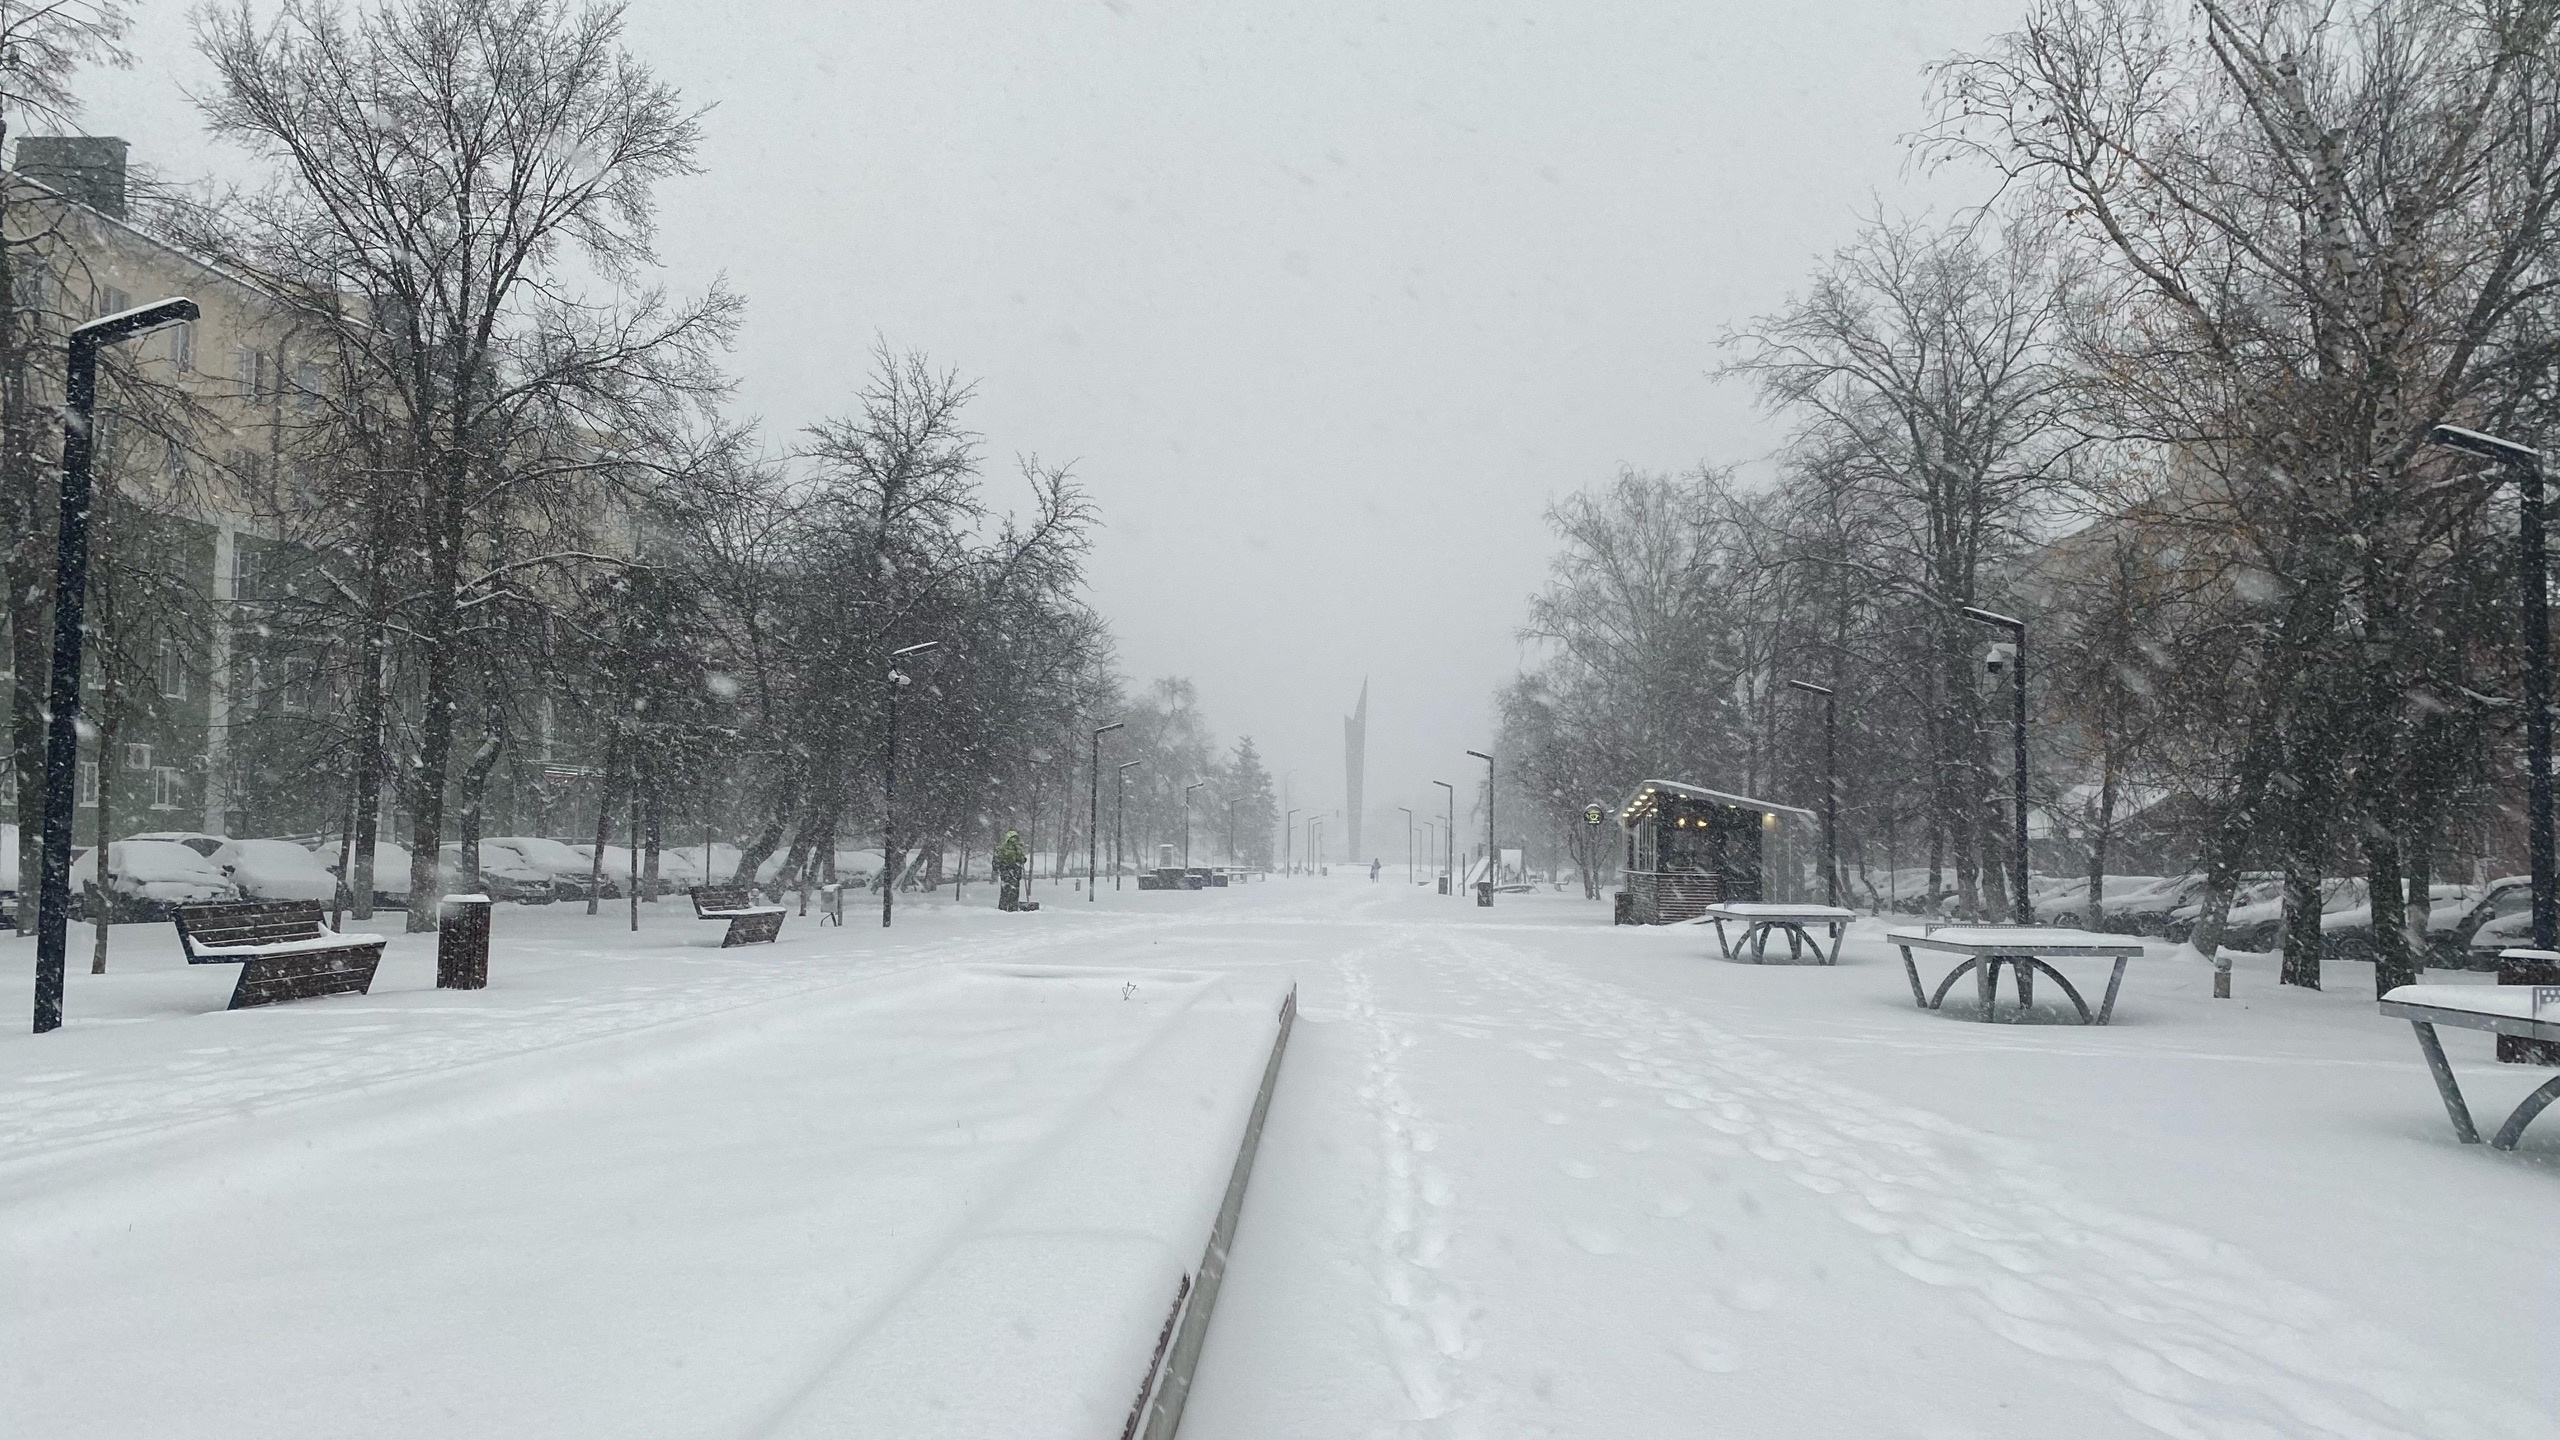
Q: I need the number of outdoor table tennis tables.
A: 3